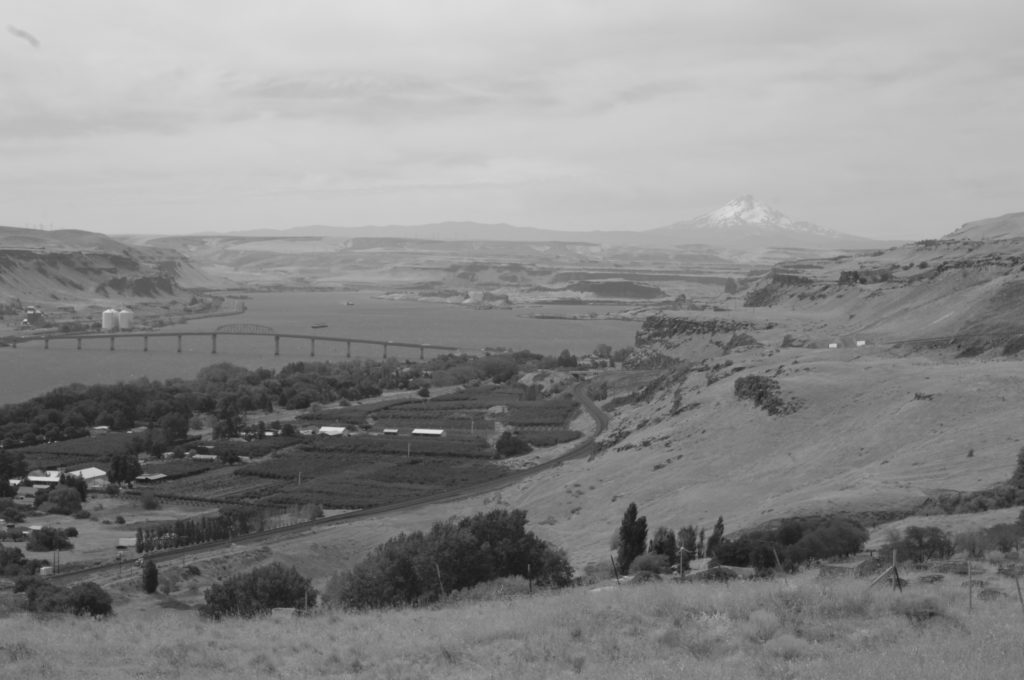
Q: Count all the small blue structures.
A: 0